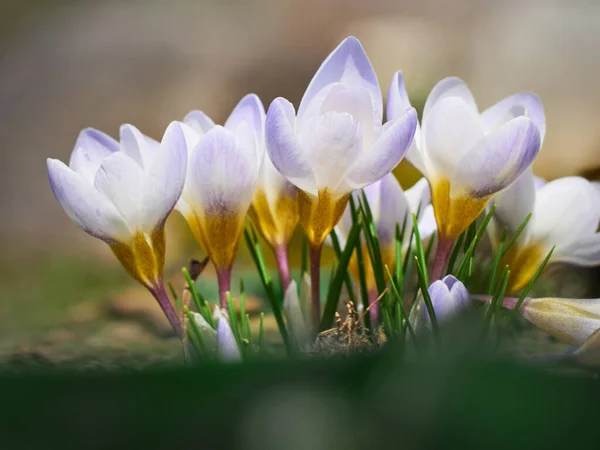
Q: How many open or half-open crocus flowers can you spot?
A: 7